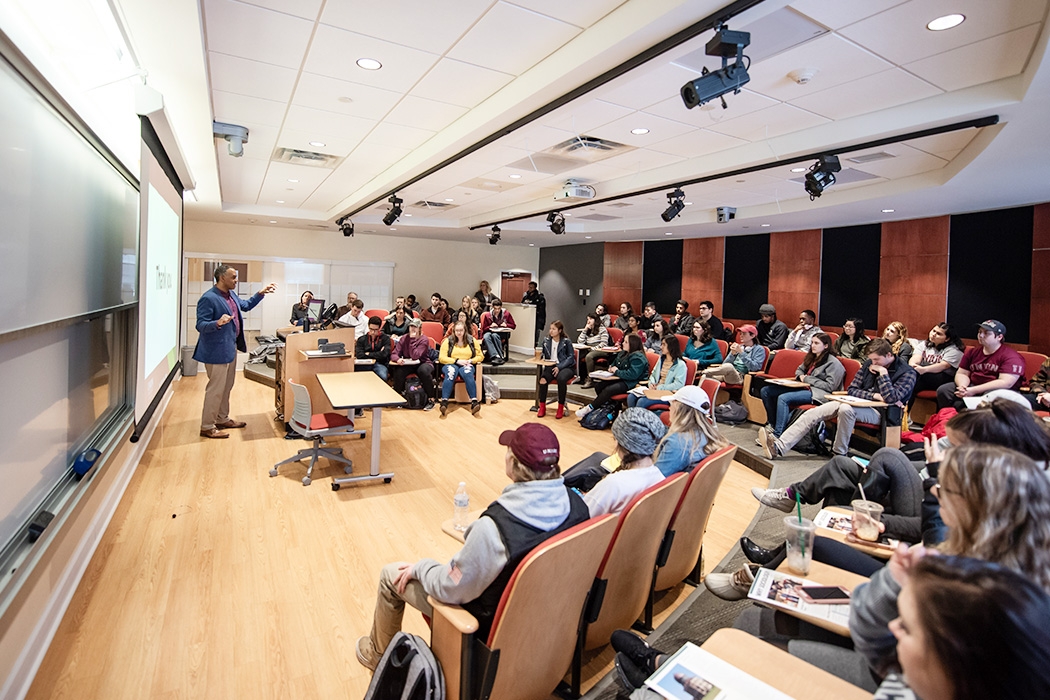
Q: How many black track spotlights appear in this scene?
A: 7